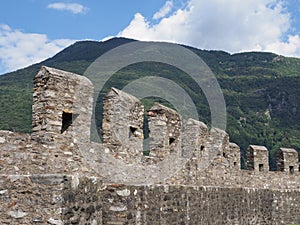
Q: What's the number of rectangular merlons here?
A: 8